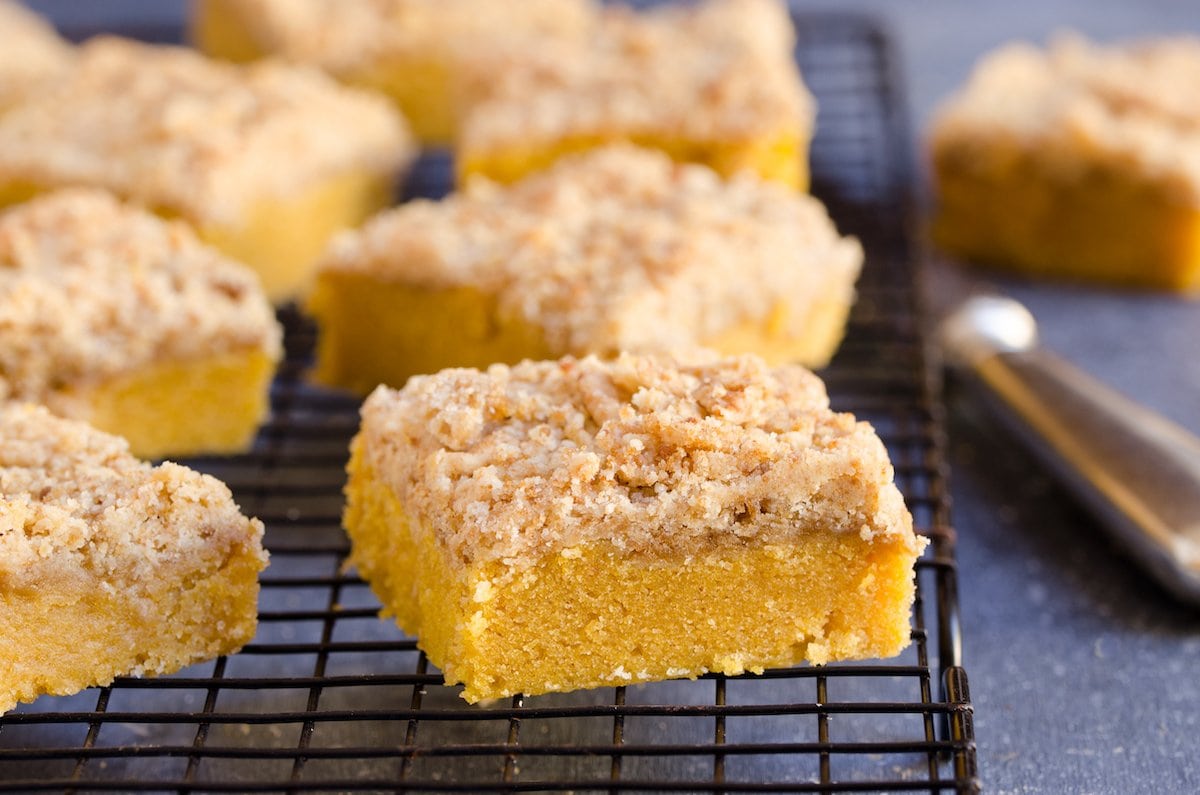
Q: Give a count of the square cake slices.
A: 9